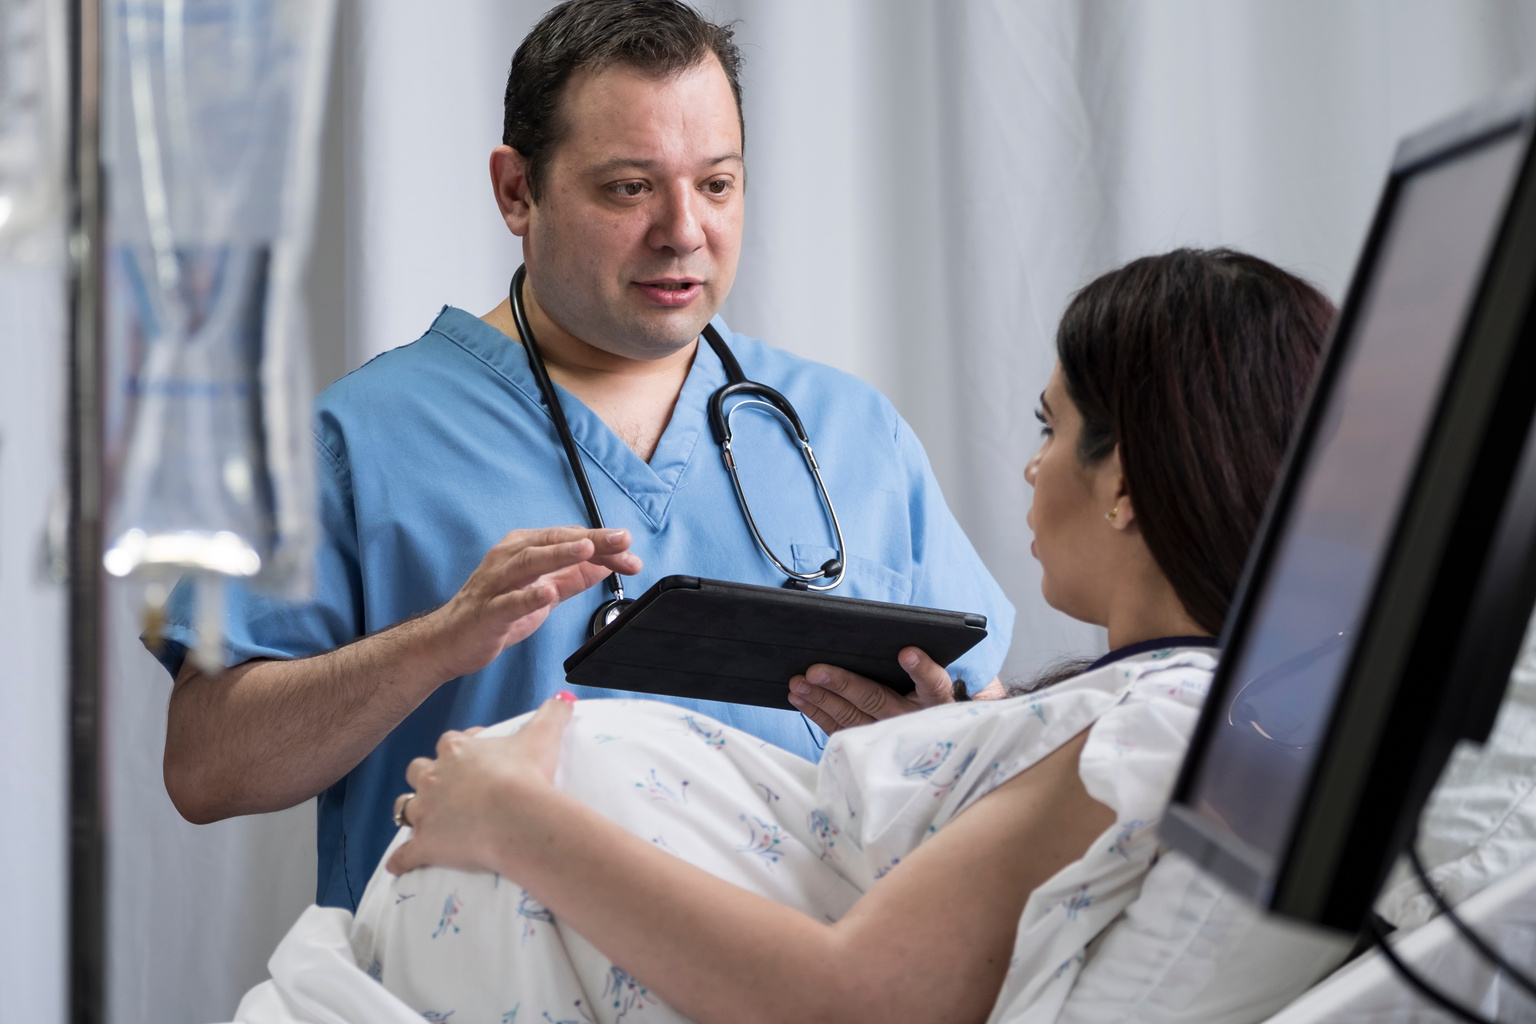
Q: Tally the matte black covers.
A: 1